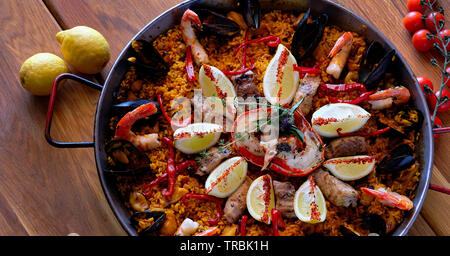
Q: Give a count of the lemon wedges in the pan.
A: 8